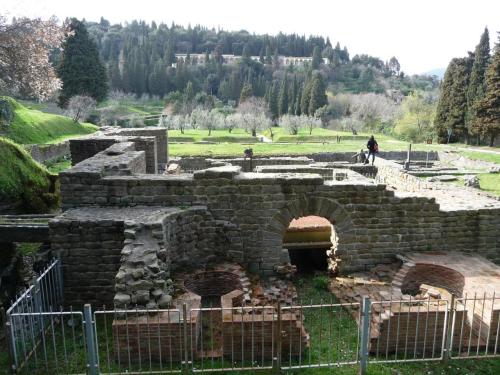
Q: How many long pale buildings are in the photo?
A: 1